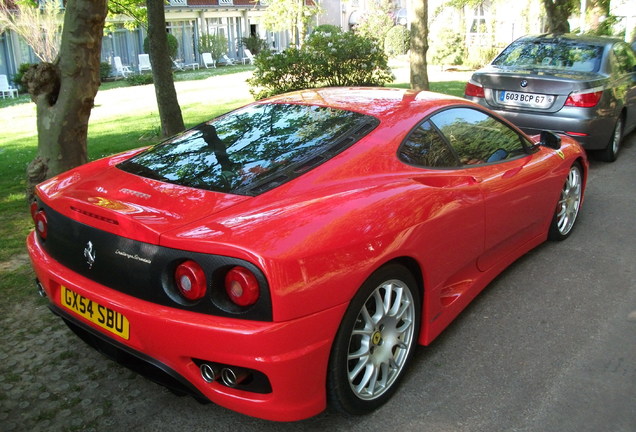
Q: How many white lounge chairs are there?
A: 7